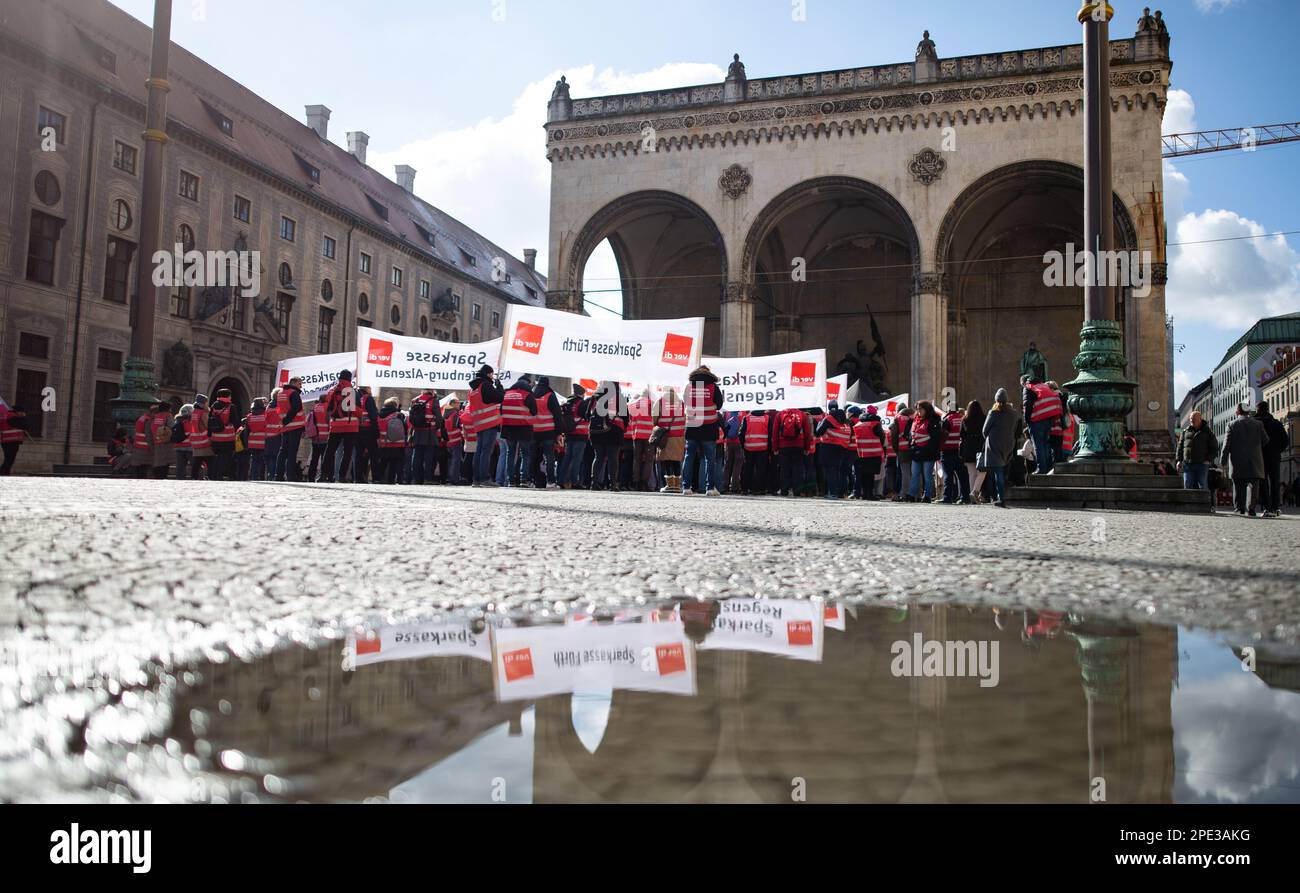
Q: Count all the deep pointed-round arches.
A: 3